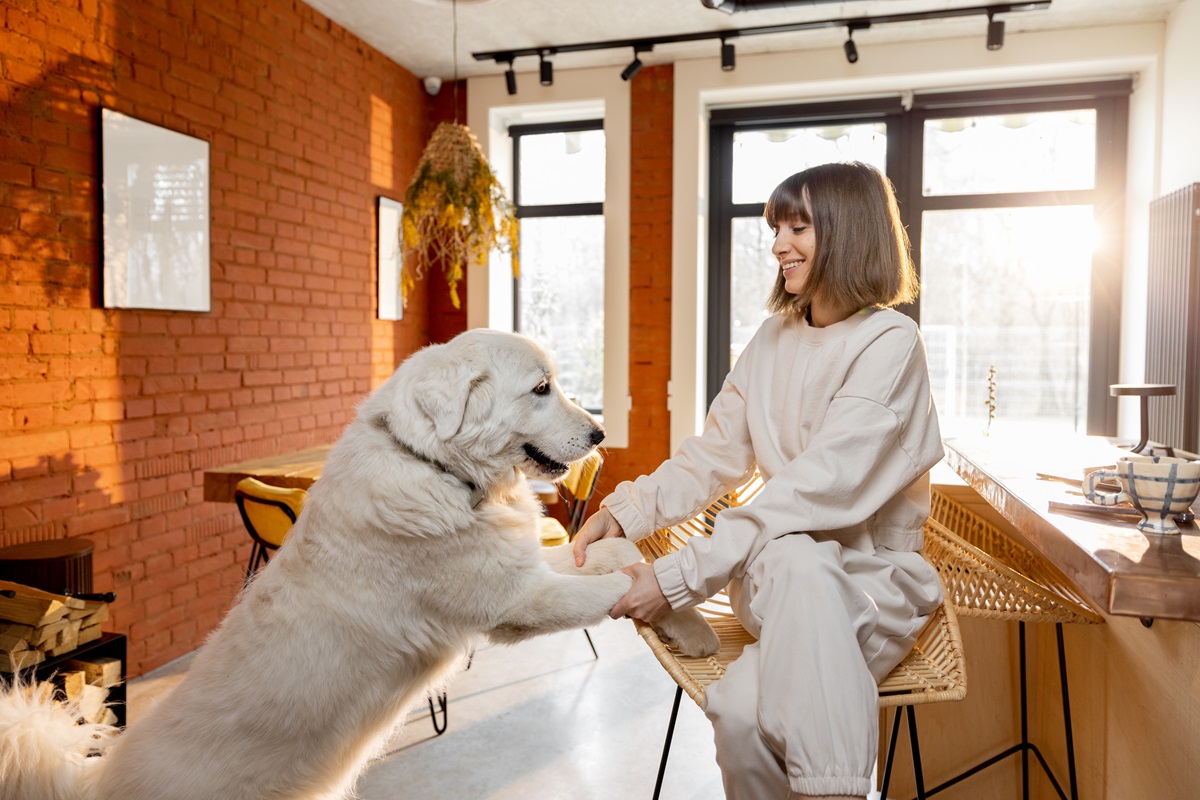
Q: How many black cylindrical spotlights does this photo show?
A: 6